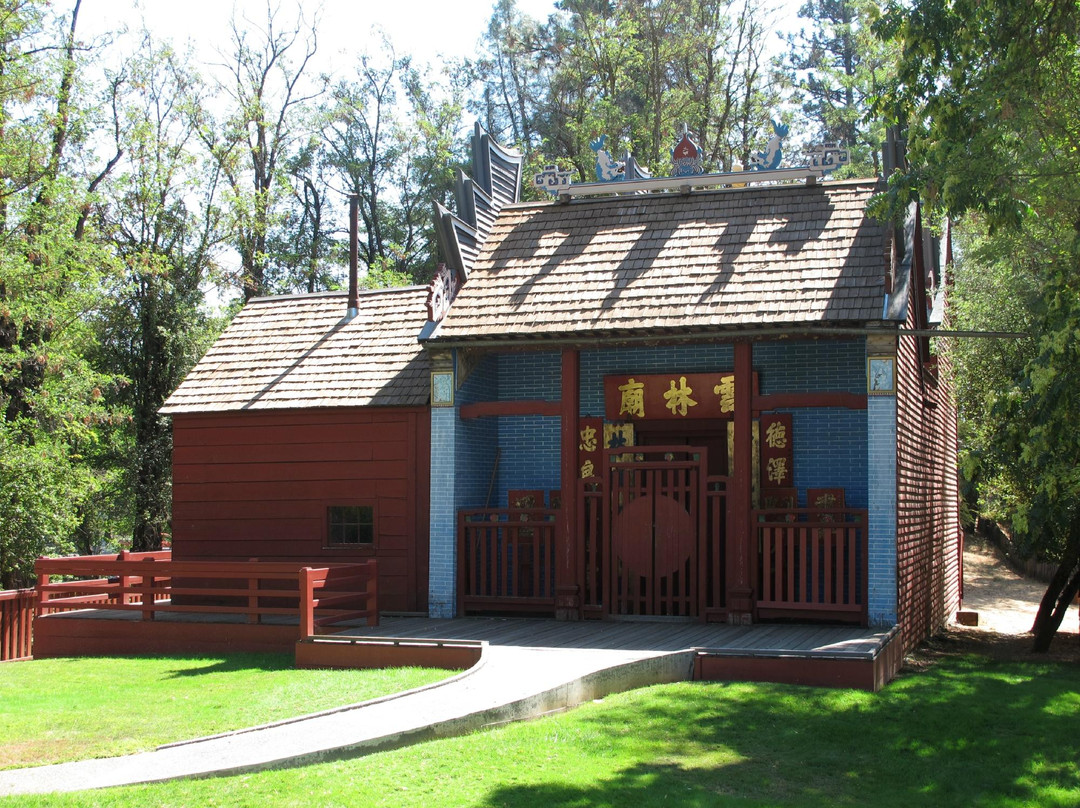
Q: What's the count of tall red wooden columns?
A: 2